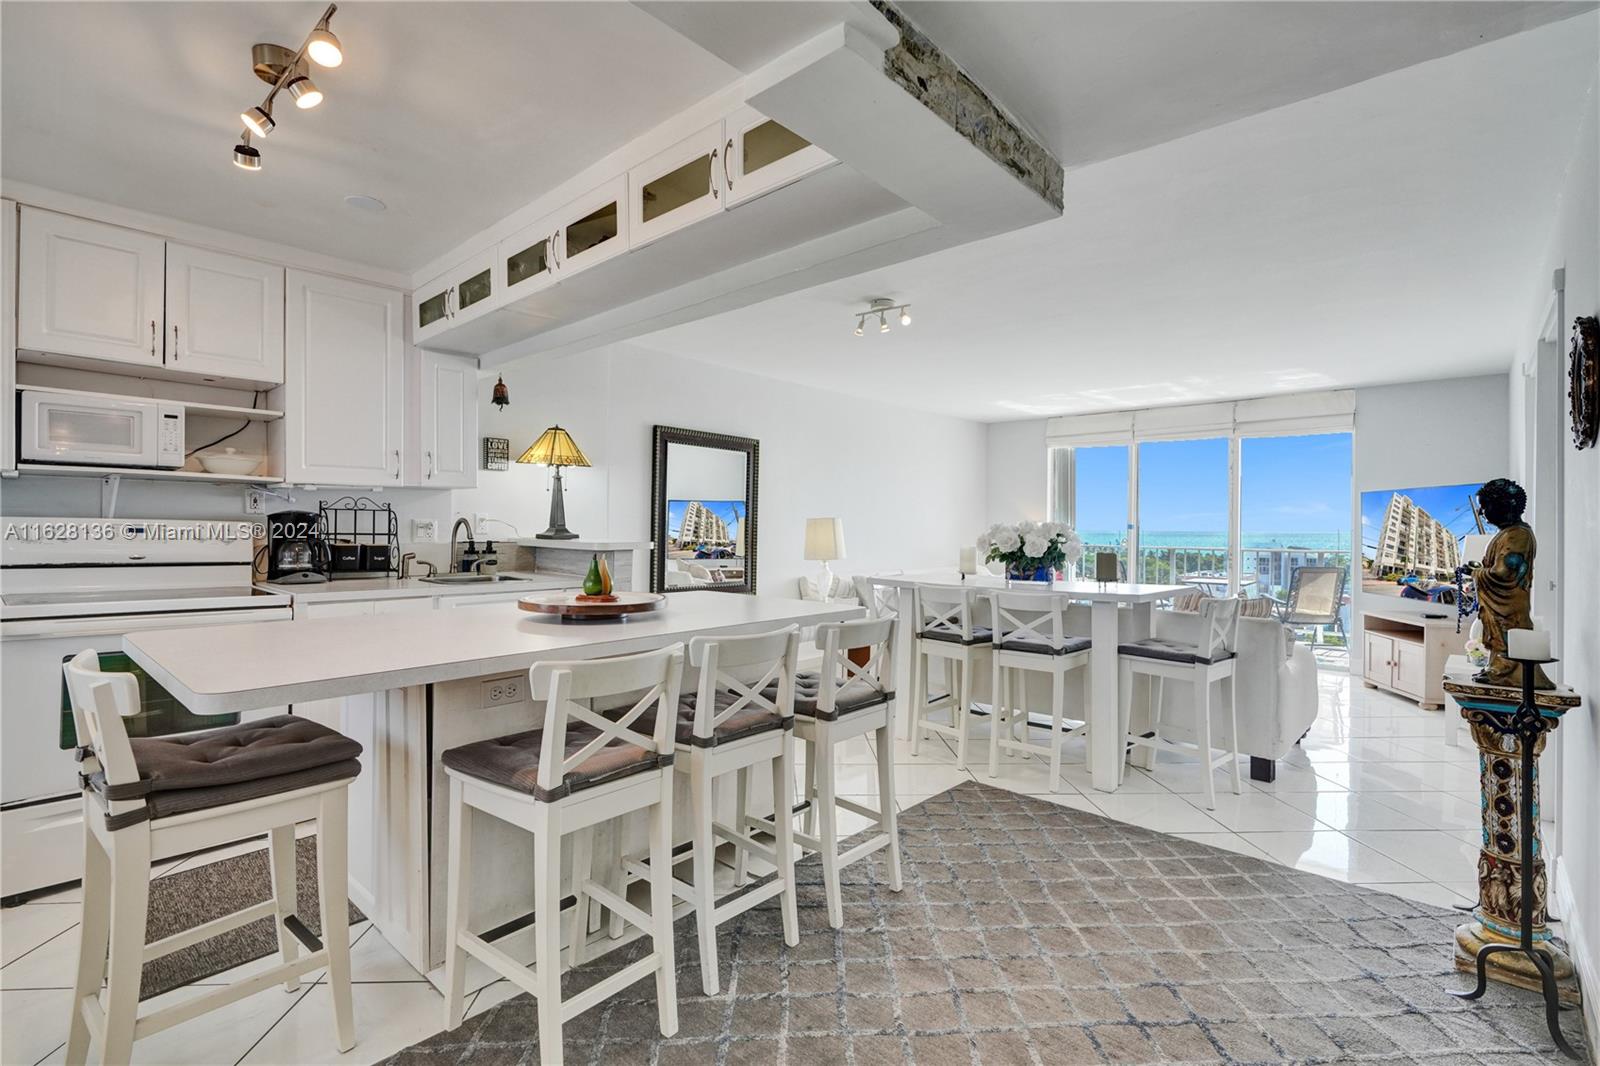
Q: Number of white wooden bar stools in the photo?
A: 8